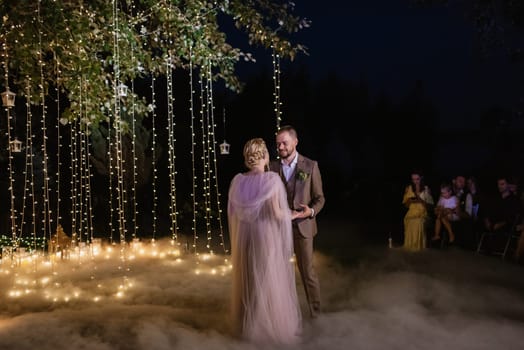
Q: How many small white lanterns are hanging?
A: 4